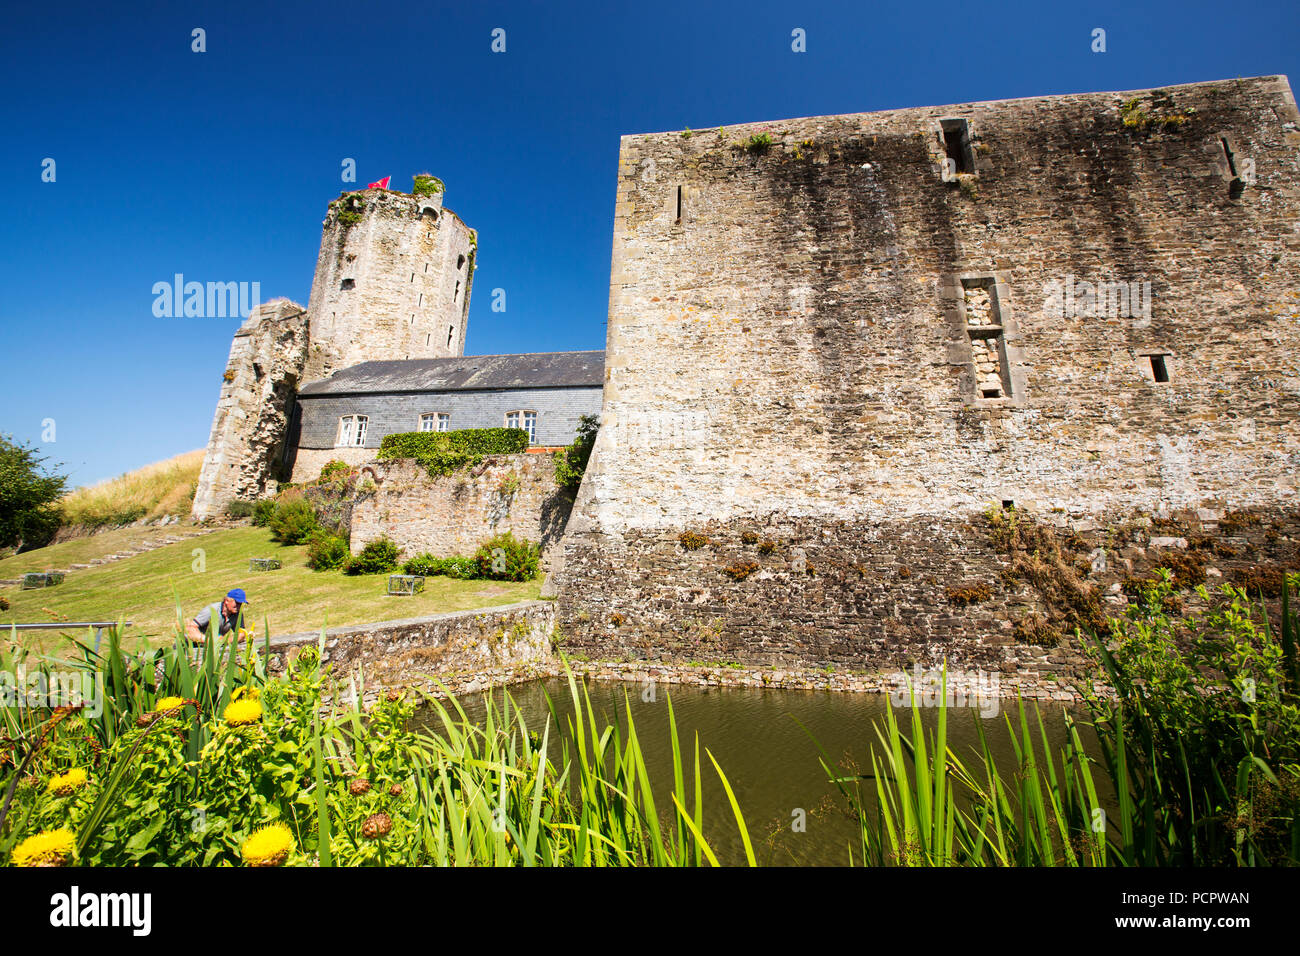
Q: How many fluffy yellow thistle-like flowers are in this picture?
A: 5